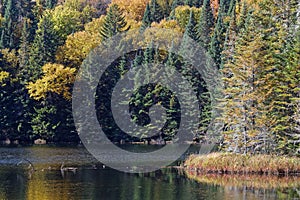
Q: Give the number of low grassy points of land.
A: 1